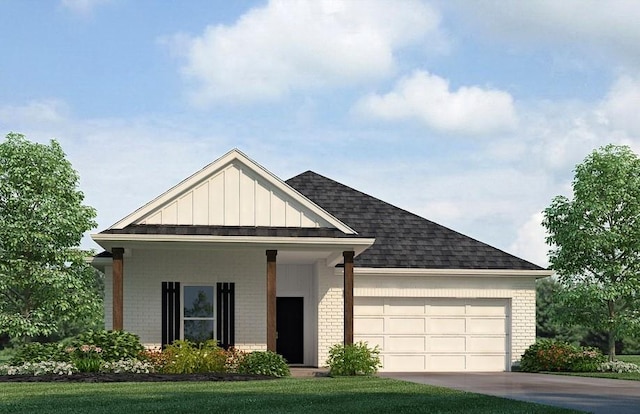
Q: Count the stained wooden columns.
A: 3